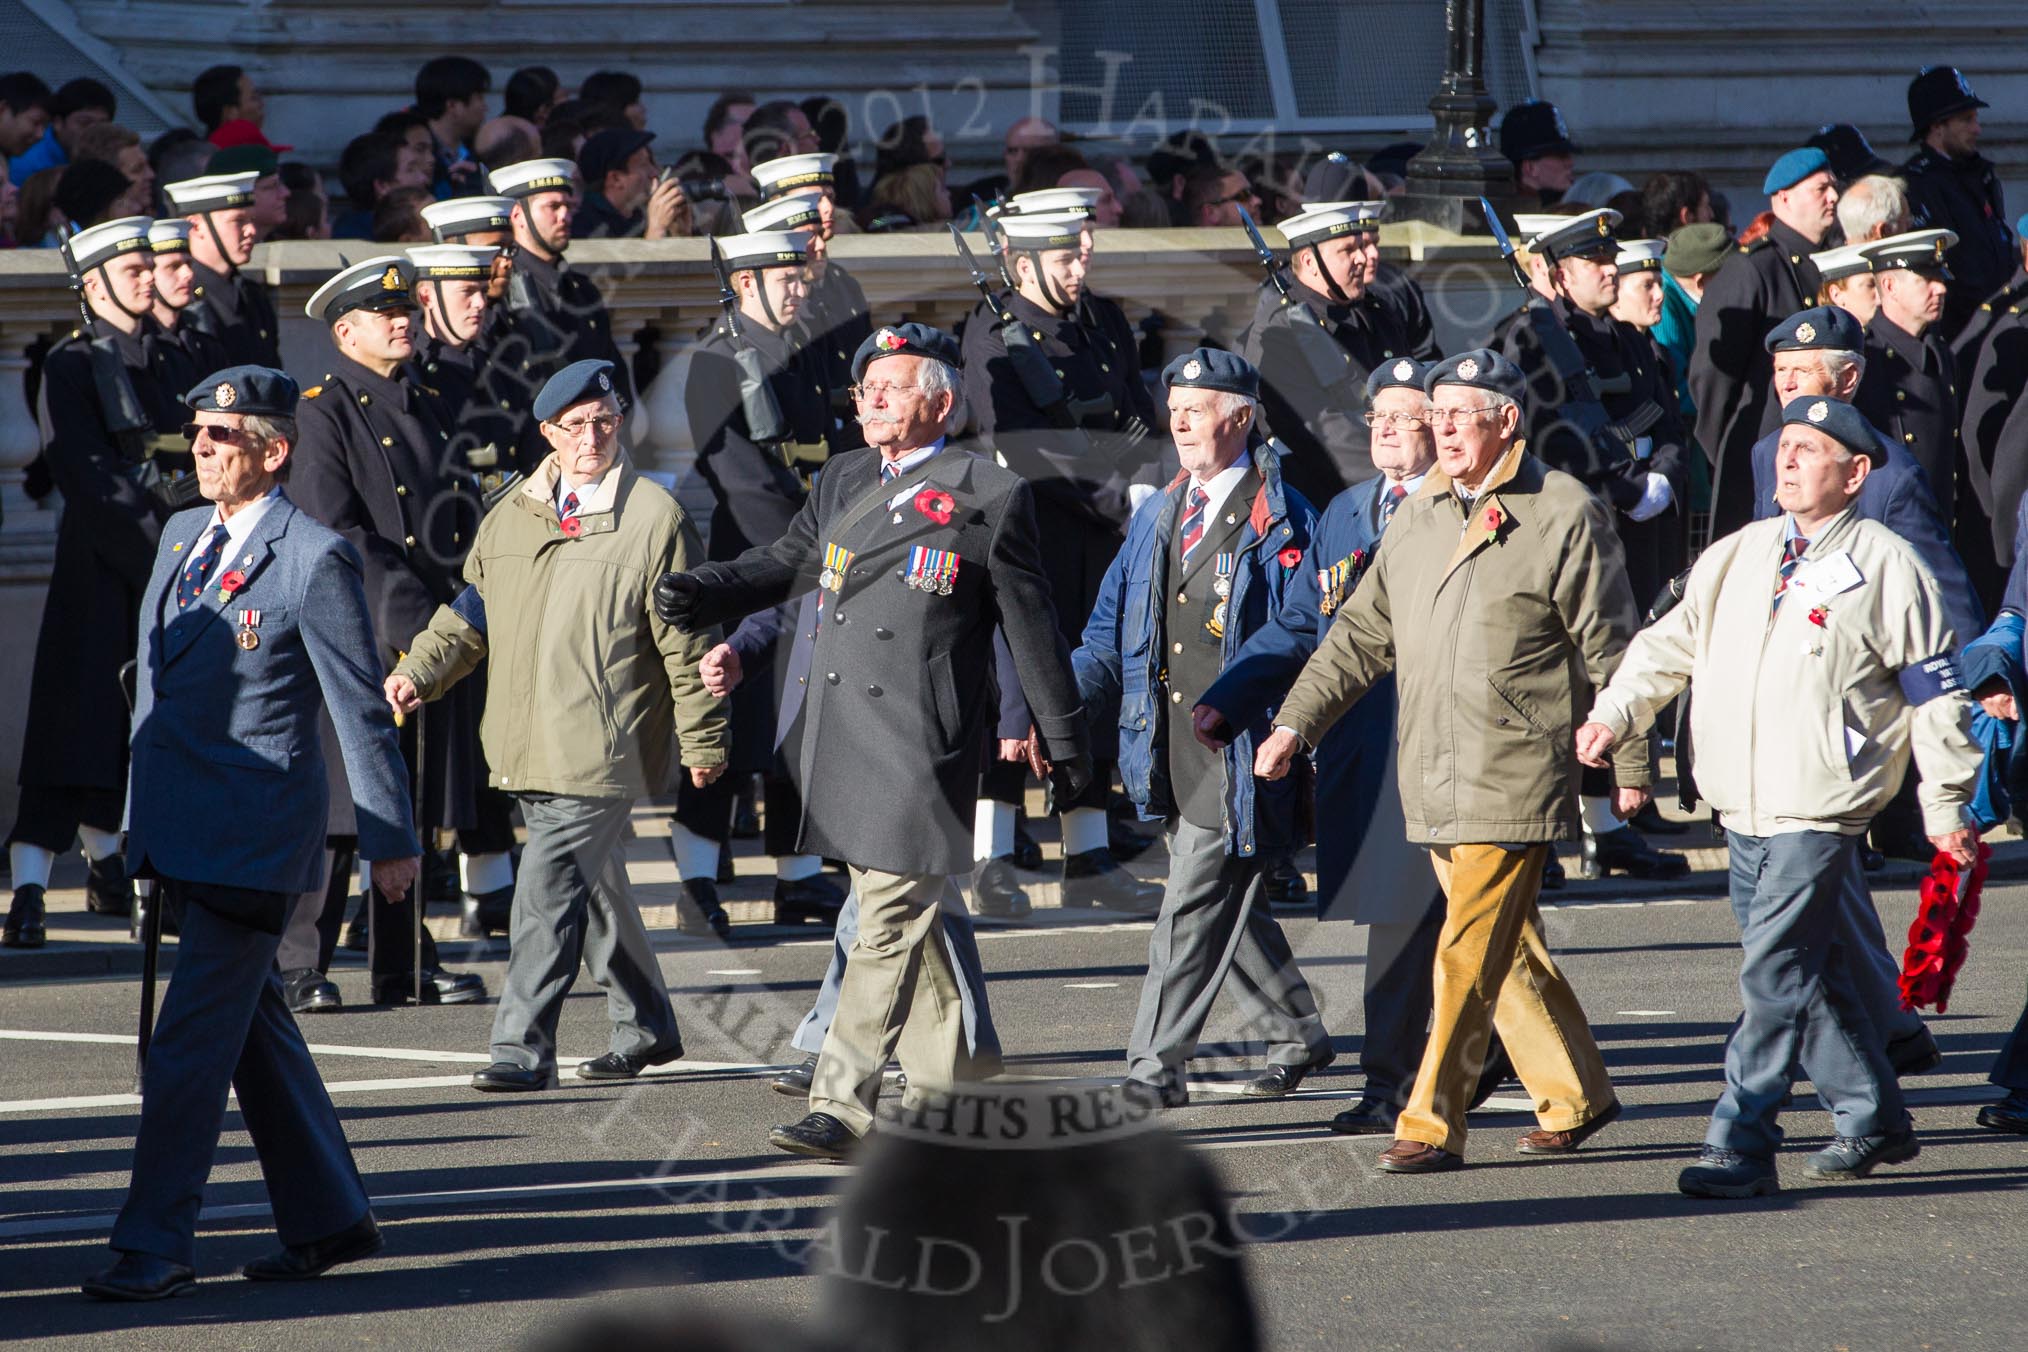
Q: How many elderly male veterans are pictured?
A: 8